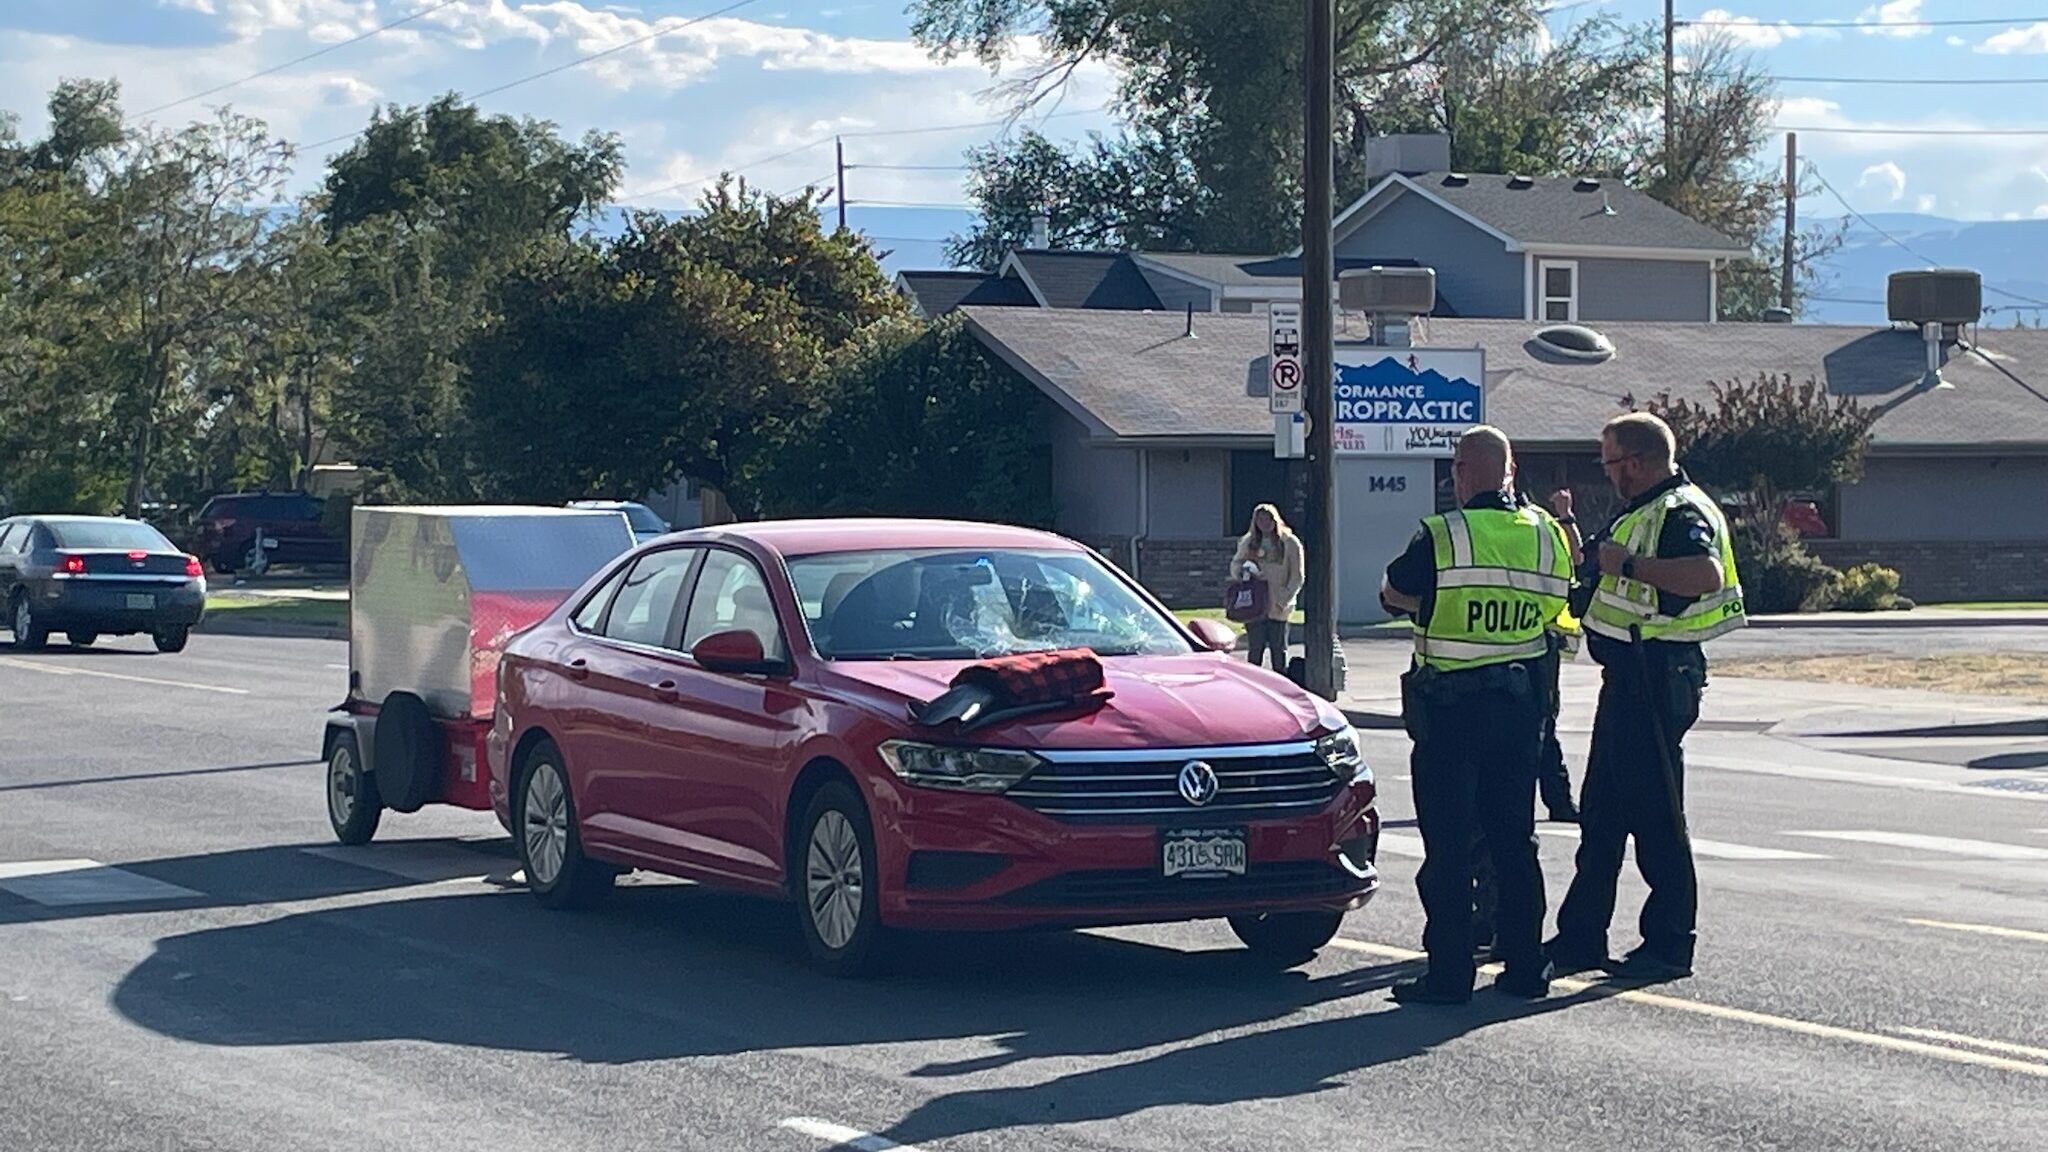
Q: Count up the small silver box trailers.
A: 1